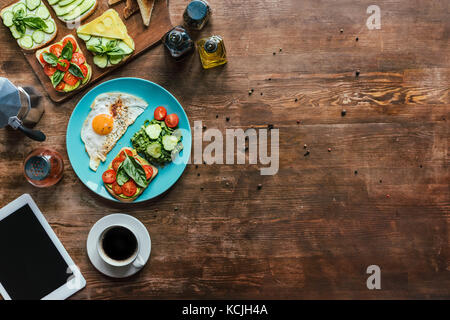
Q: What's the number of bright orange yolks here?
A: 1